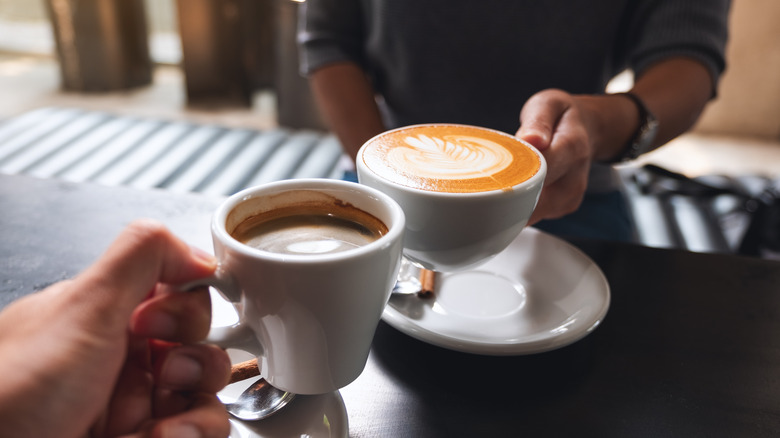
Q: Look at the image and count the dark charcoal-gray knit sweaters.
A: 1